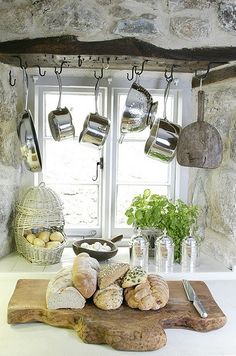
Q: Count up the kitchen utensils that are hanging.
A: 6